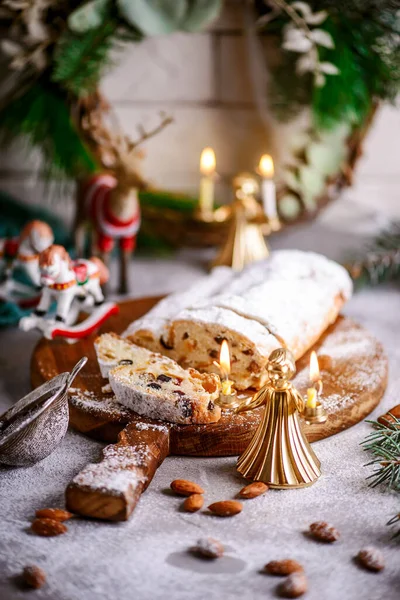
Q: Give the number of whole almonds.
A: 12